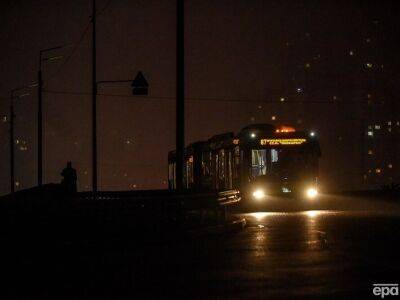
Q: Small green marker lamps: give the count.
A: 2